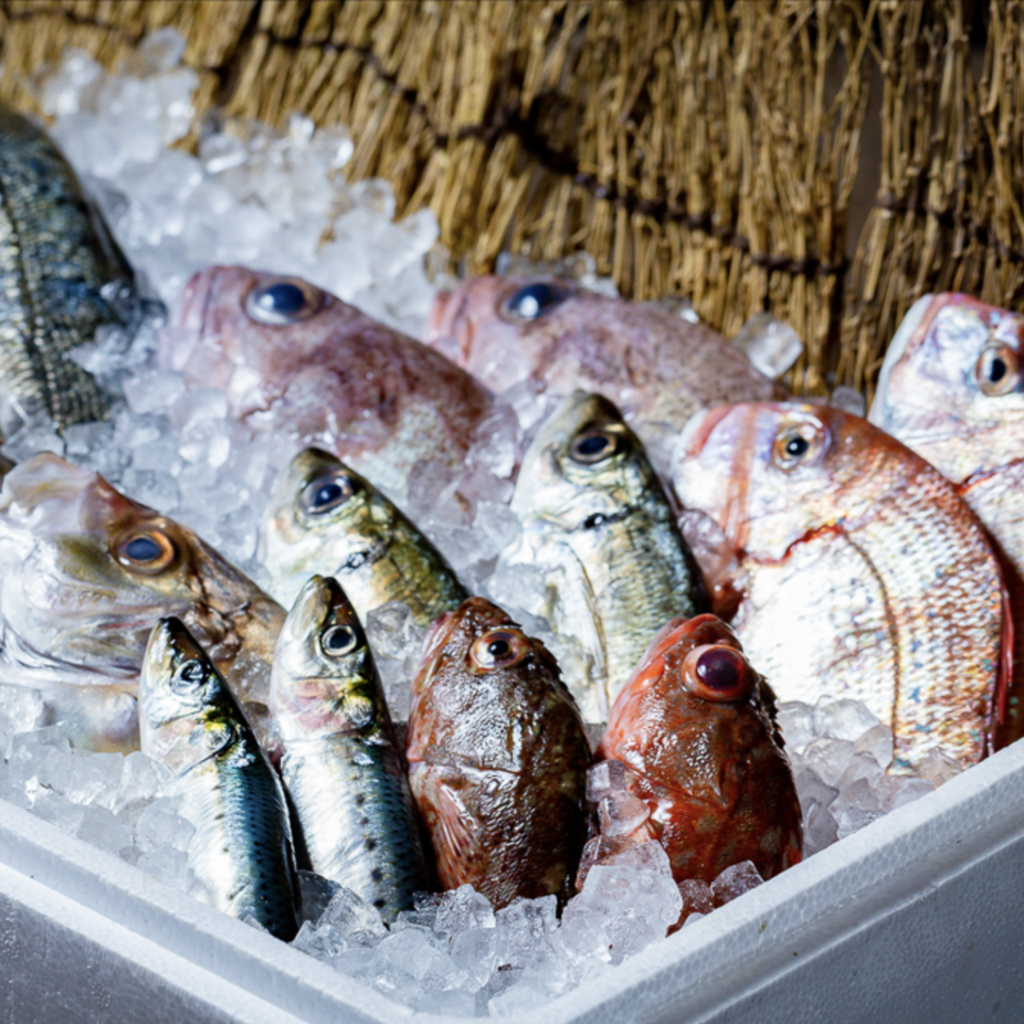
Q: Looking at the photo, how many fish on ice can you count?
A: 12